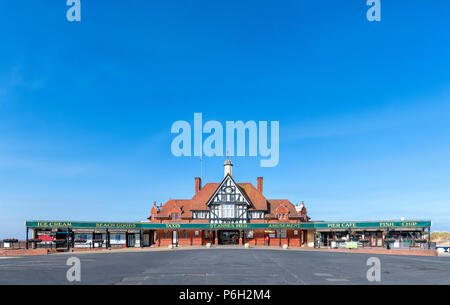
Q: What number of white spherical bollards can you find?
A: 4